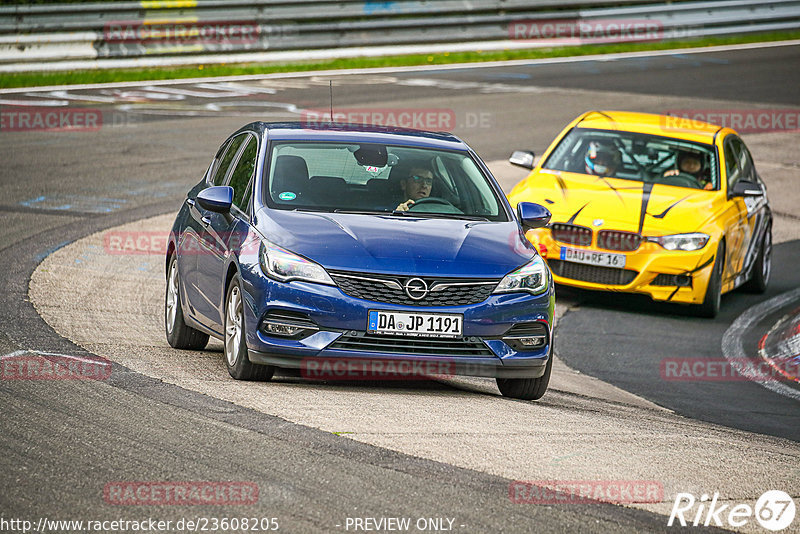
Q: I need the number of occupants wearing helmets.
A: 2